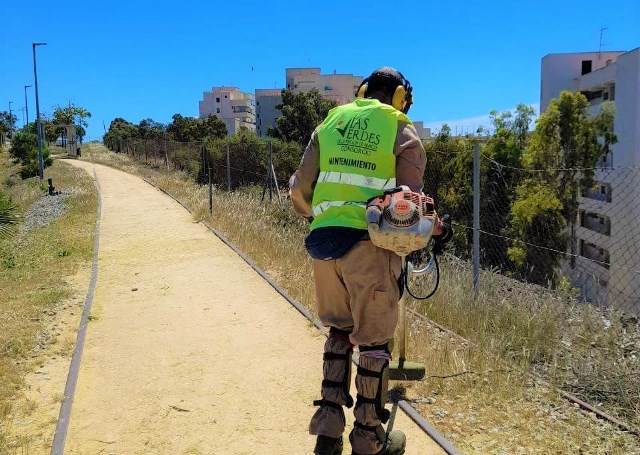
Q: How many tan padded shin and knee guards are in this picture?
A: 2